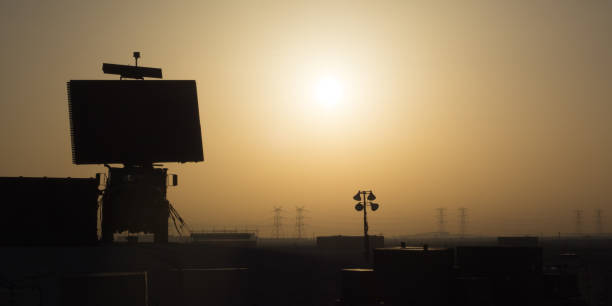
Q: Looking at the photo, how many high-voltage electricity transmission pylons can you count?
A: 6